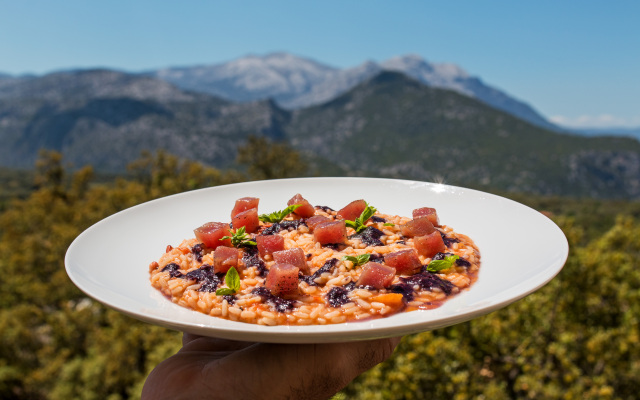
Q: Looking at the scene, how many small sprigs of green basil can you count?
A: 6